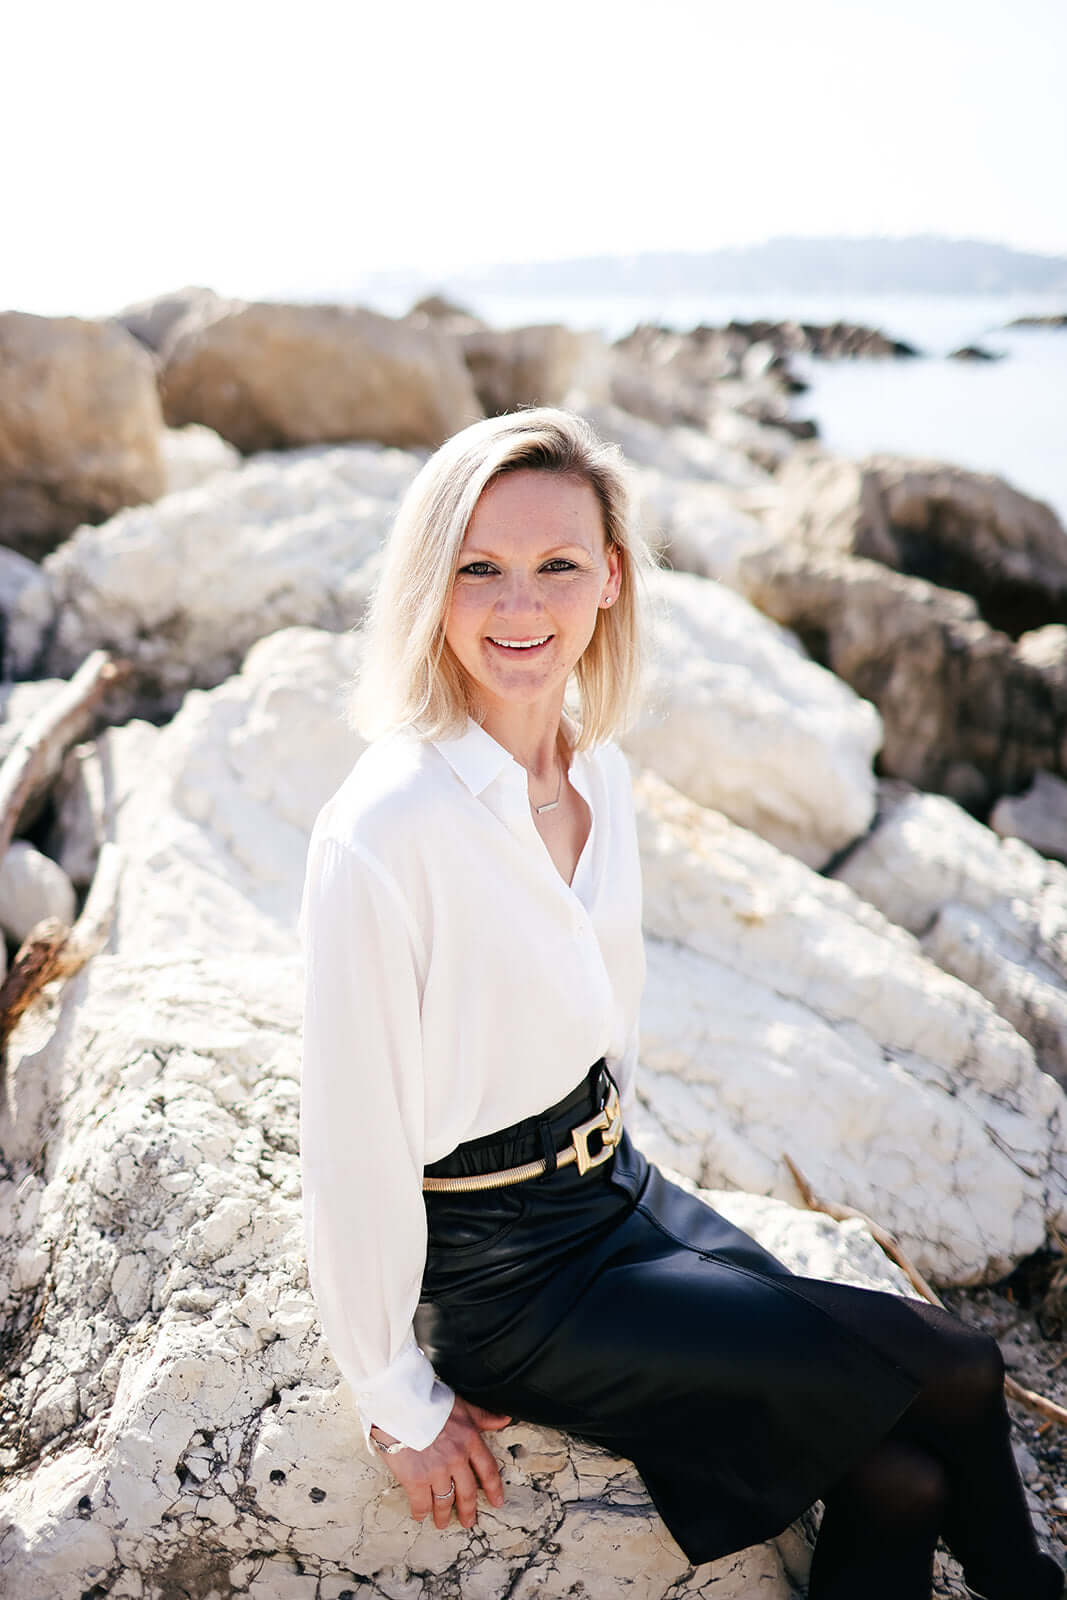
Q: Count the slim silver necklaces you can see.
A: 1